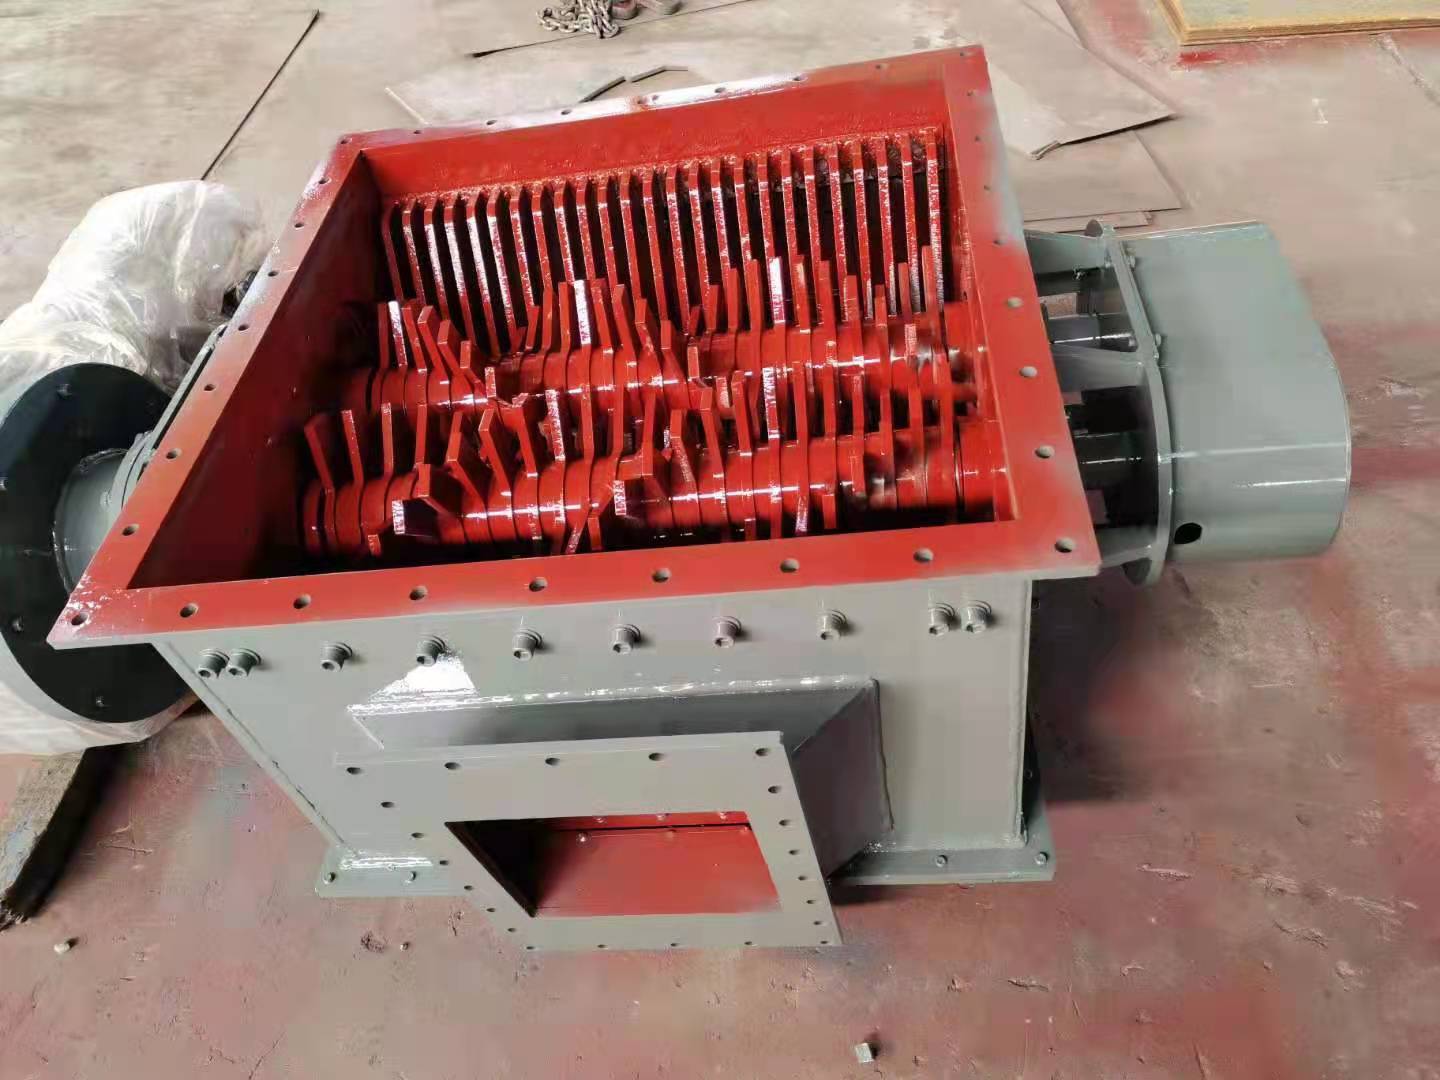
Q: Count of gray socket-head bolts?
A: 10